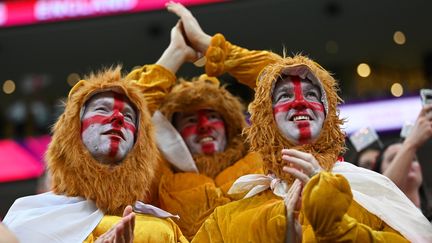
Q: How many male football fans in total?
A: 3